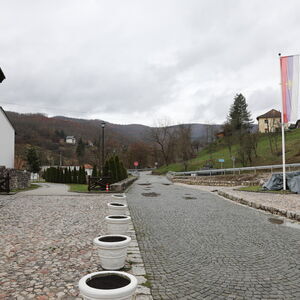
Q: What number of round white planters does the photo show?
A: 5